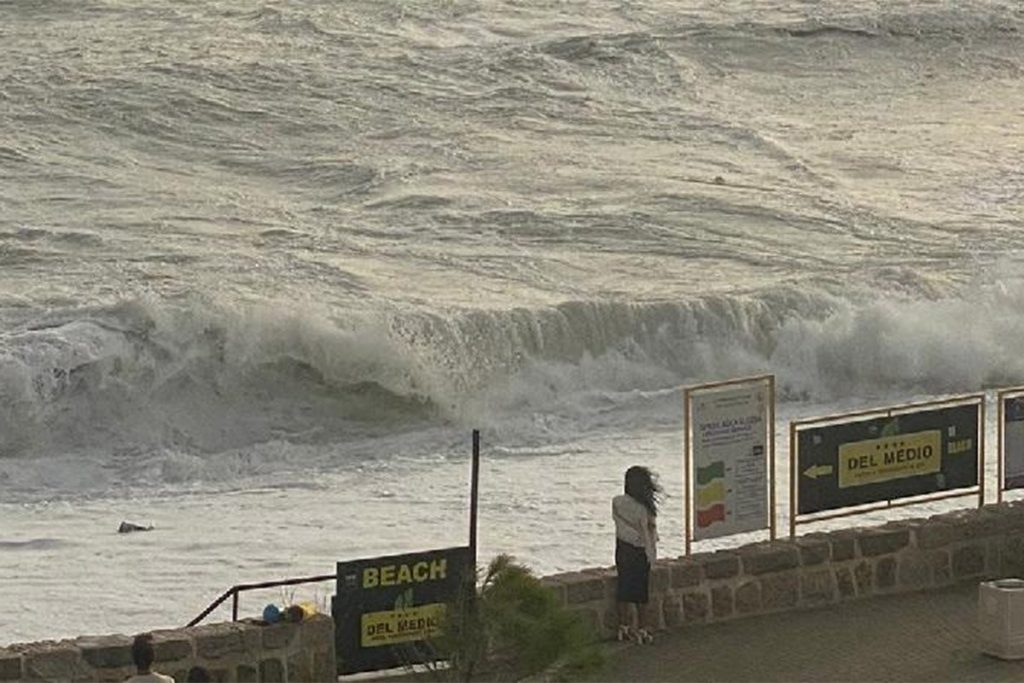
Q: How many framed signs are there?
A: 3